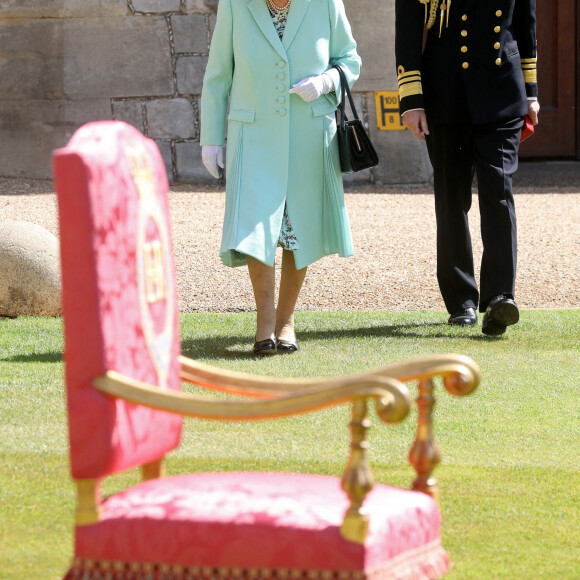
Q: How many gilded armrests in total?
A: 2